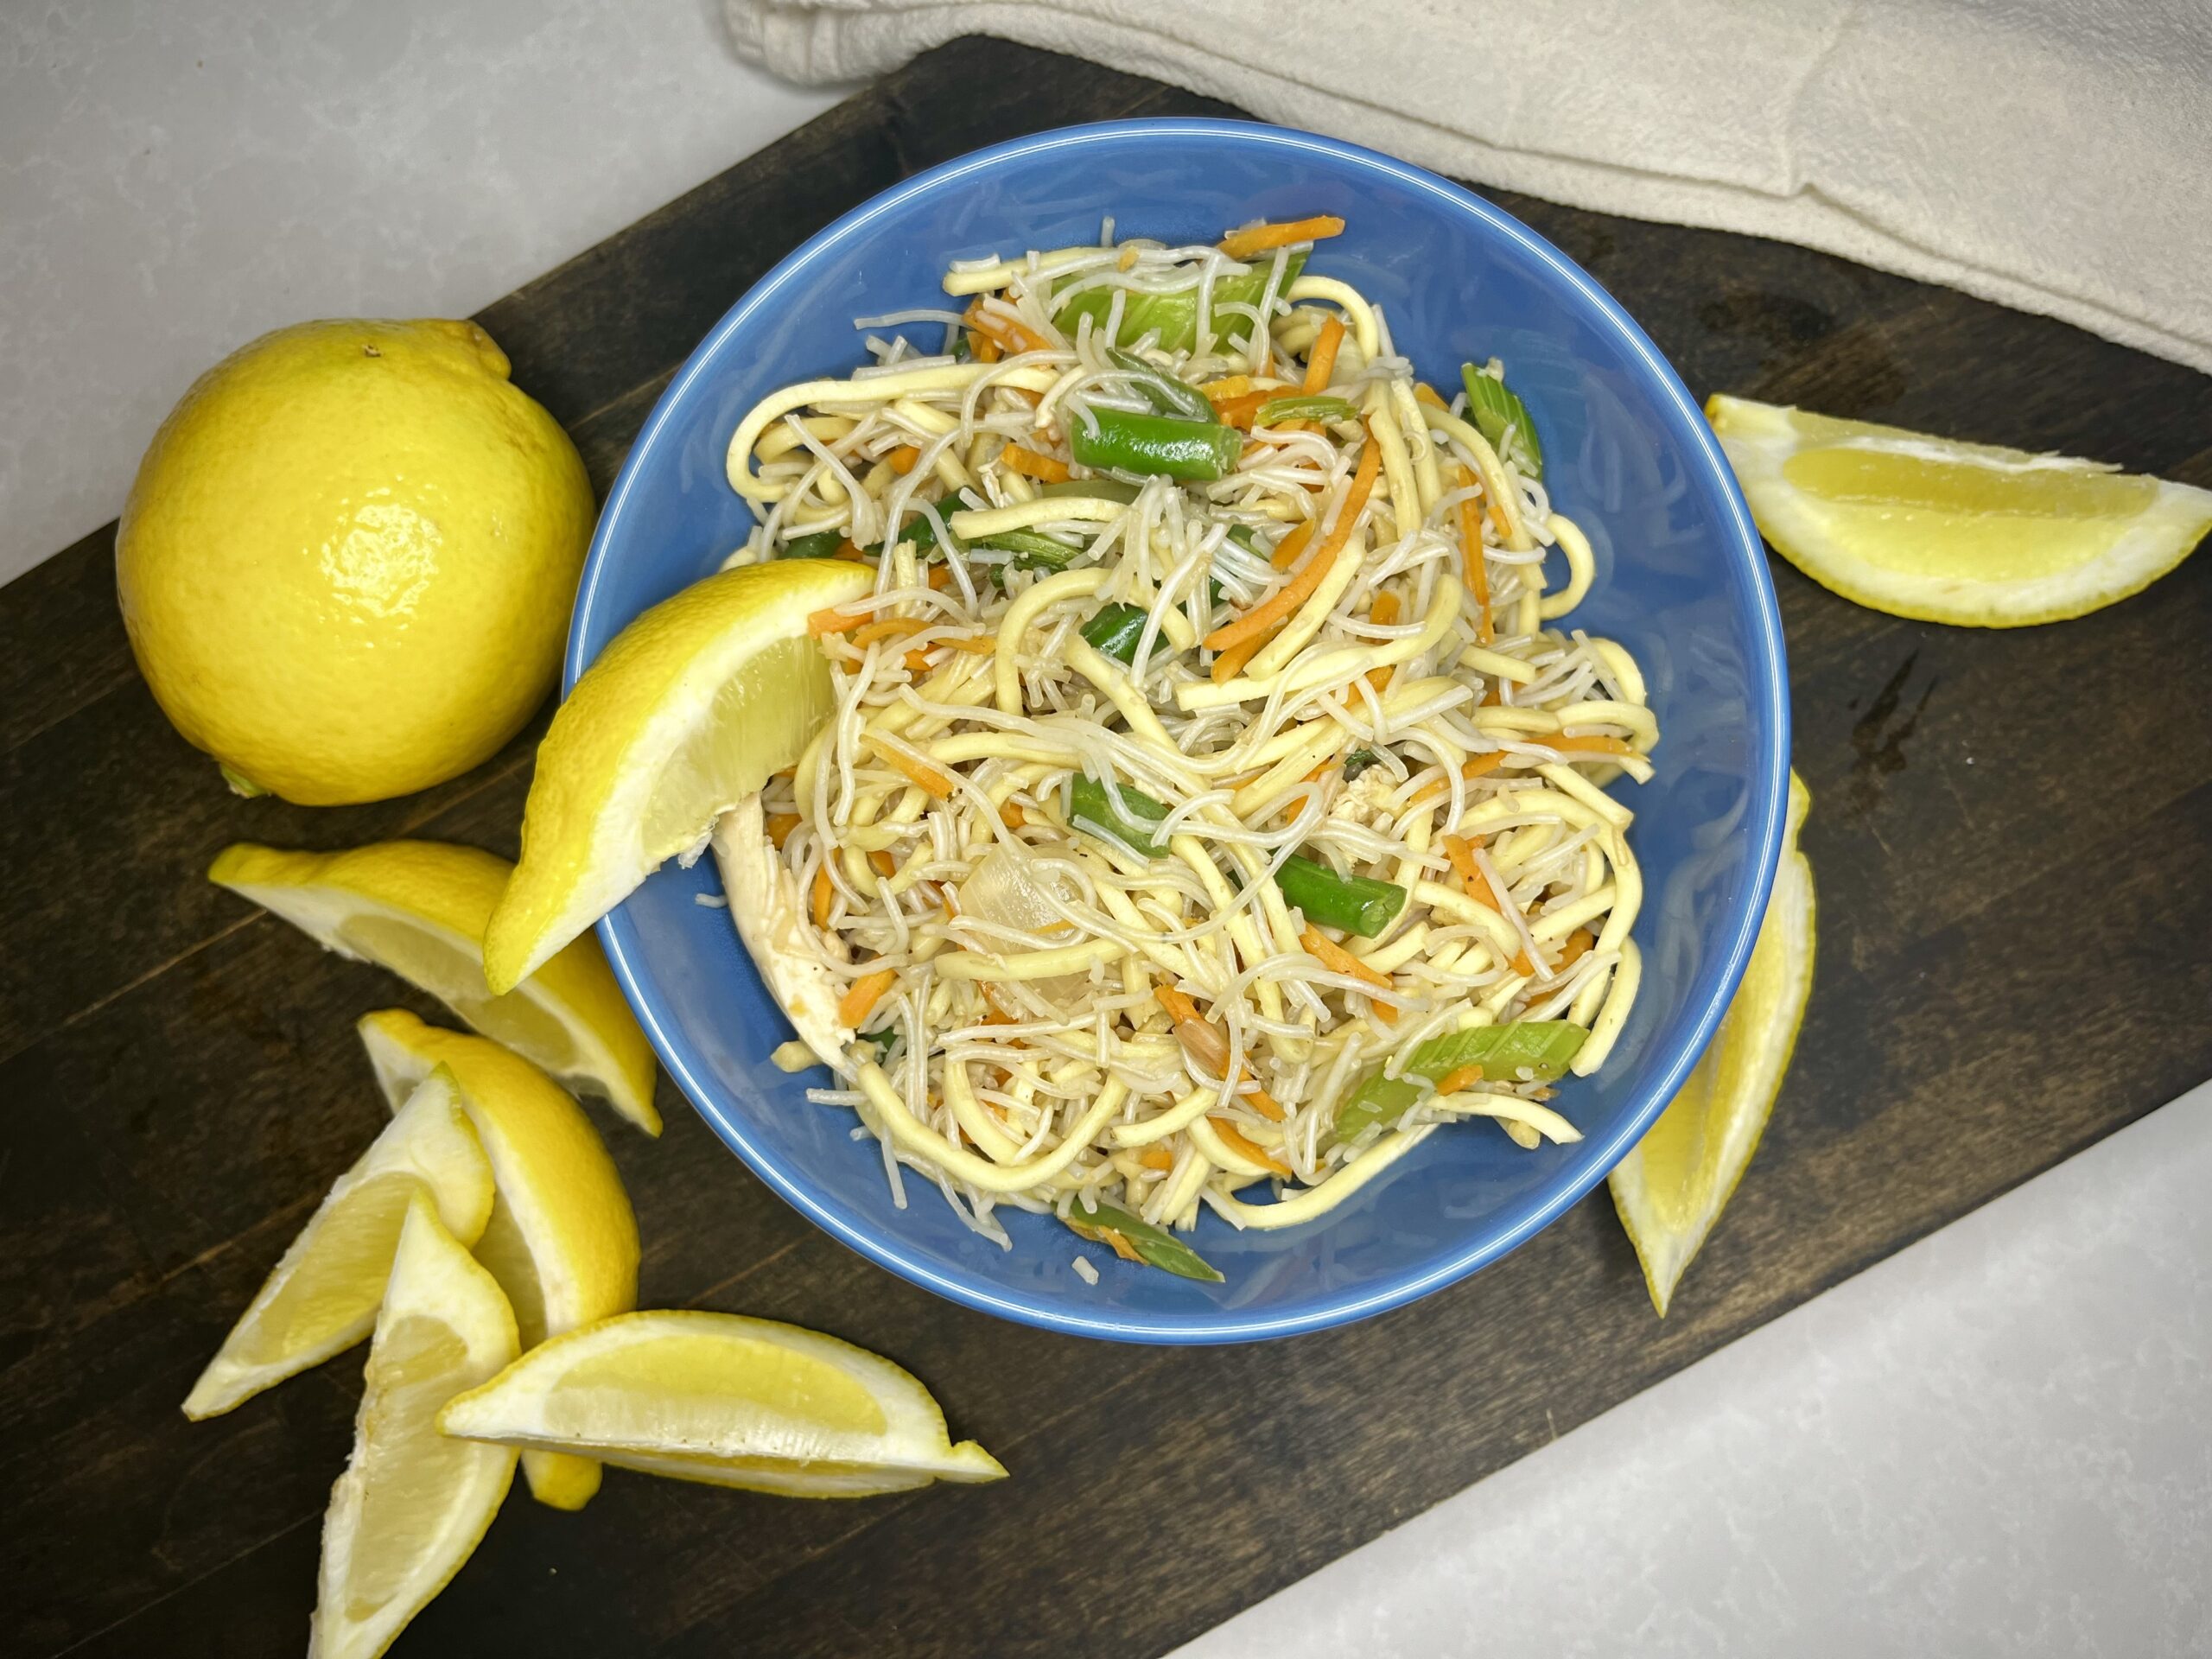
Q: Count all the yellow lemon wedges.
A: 8